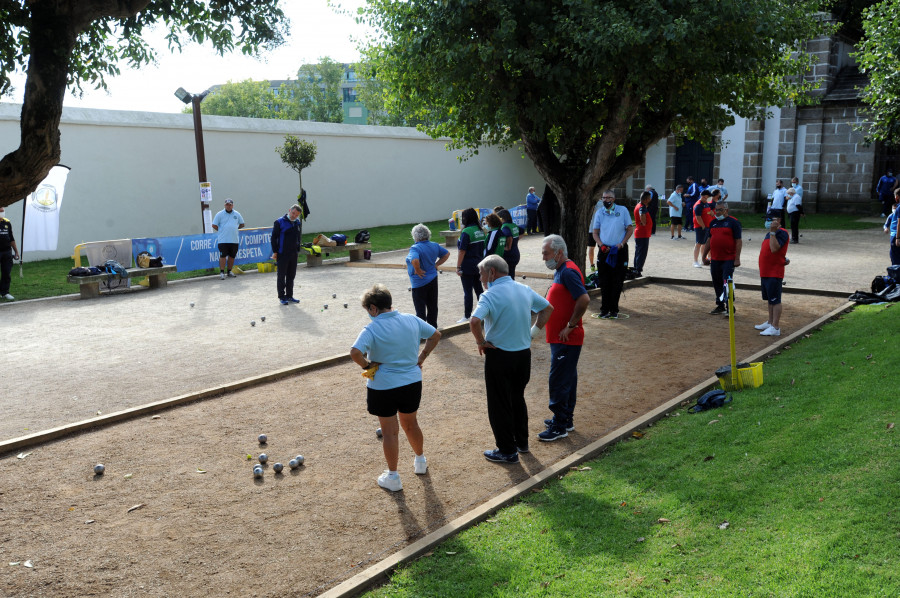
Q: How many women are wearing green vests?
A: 3